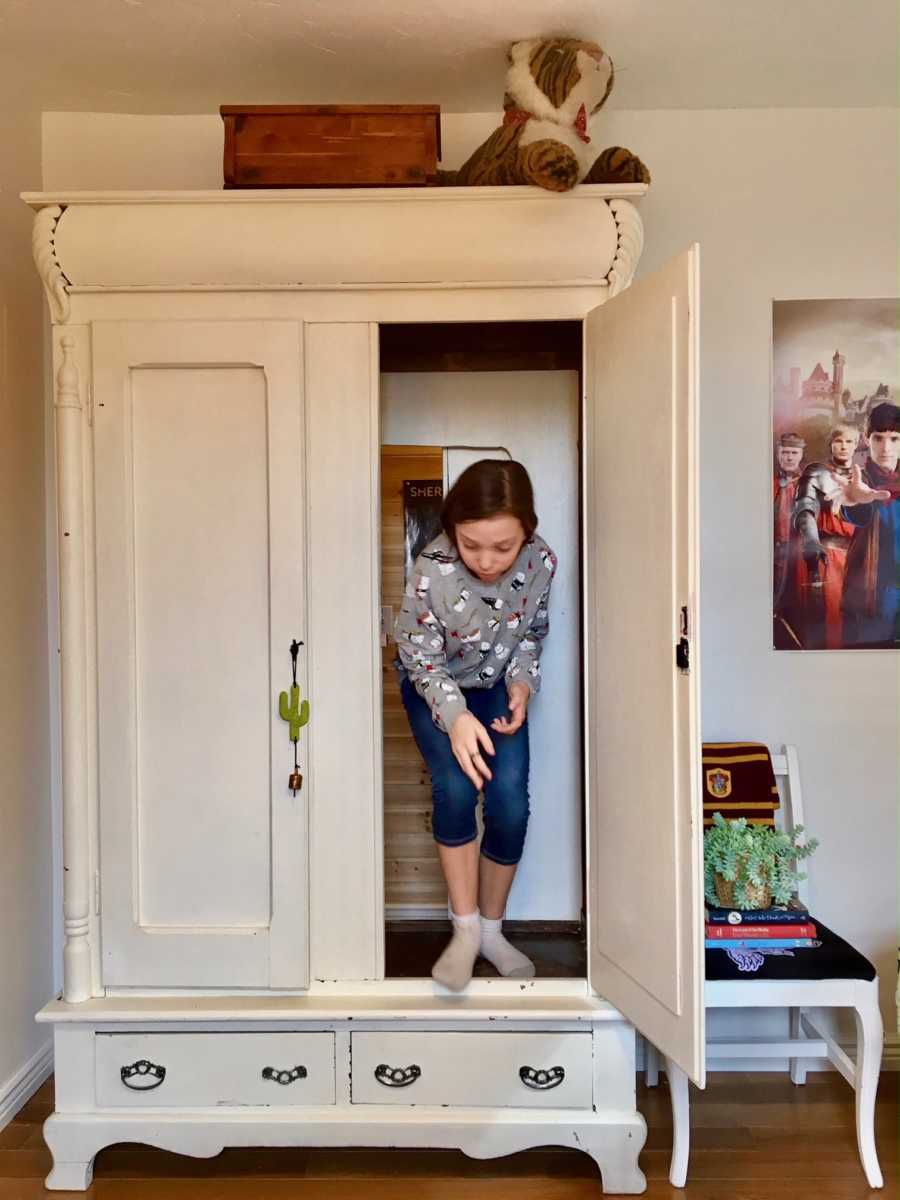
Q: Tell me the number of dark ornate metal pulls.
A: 4